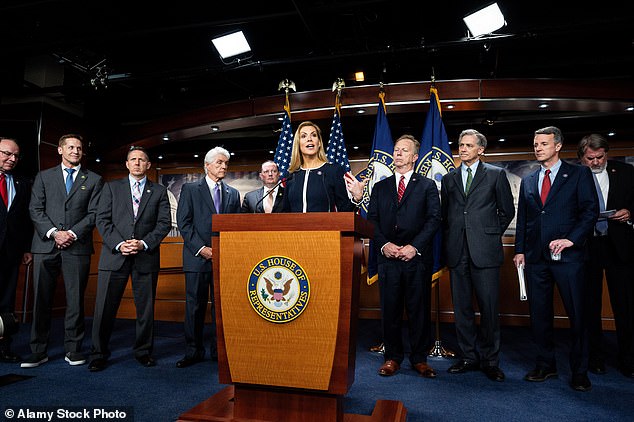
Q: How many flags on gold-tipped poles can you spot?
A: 4